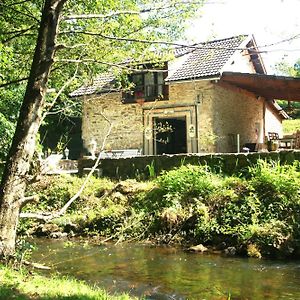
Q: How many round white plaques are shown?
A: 2